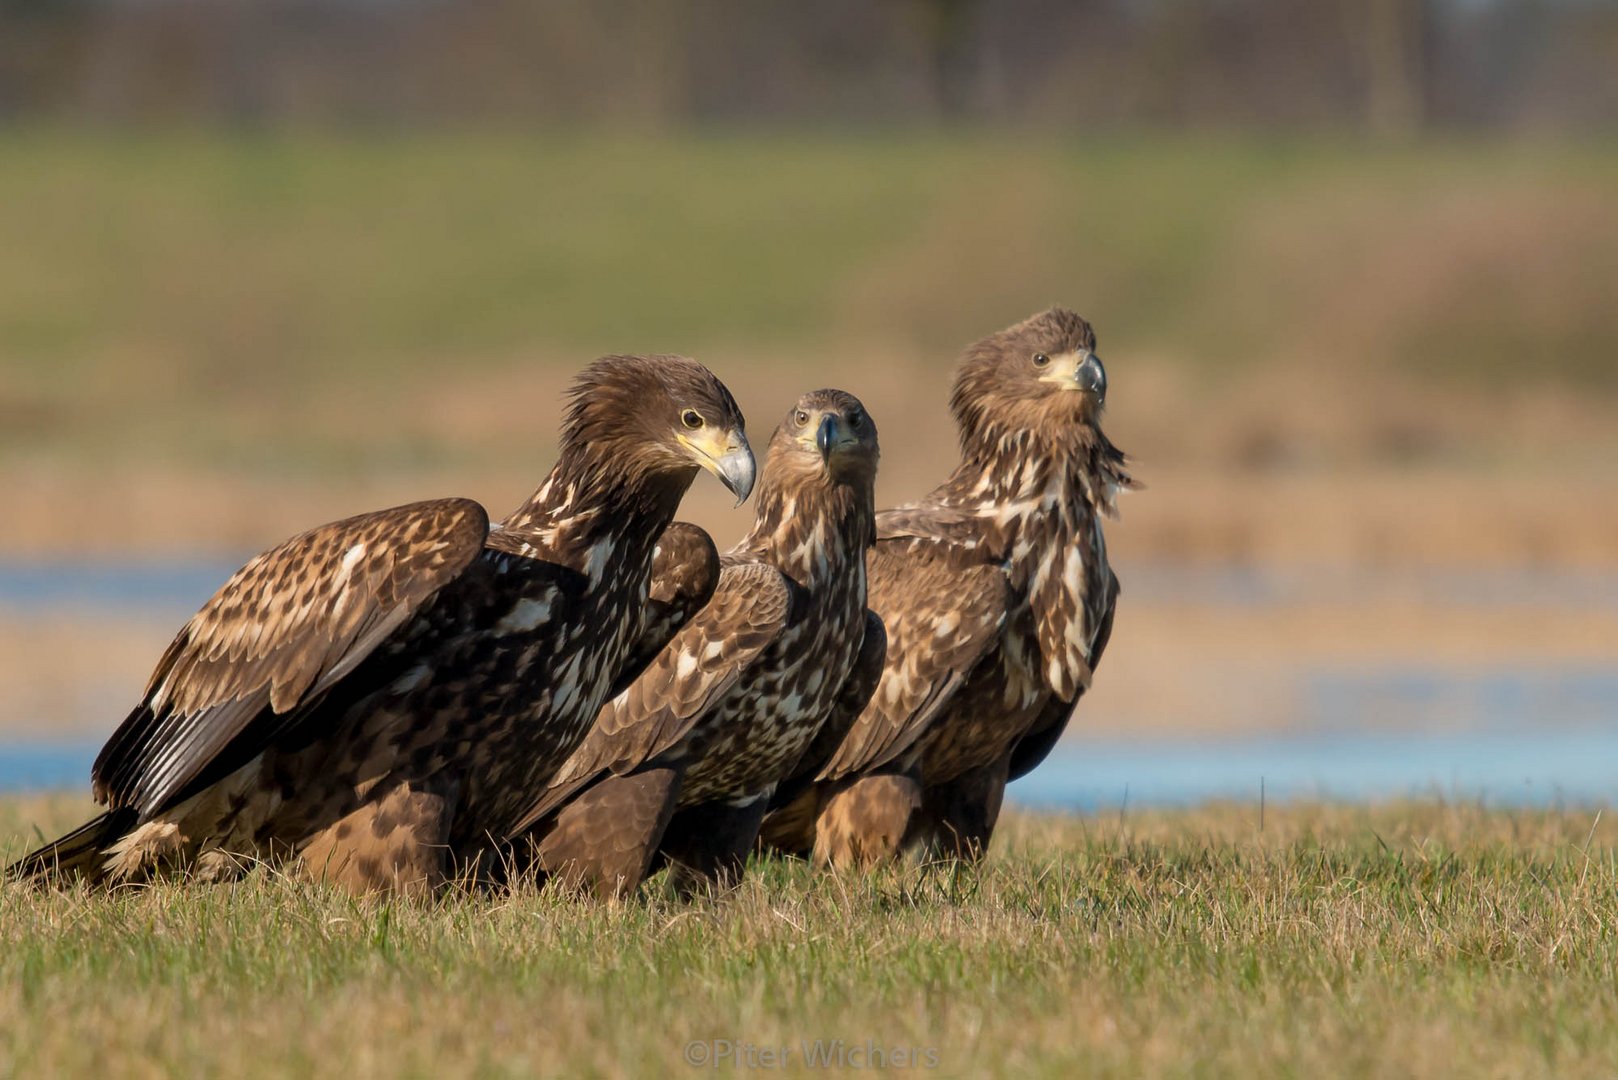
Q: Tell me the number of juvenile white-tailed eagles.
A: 3